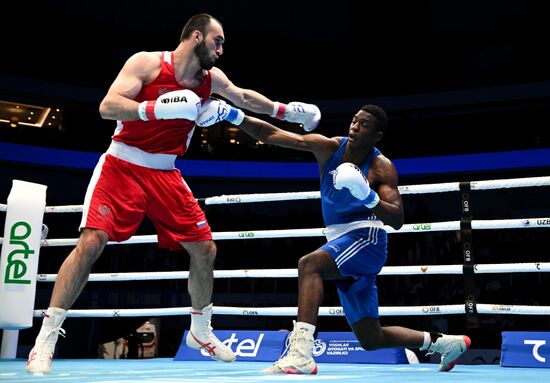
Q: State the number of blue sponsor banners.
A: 3